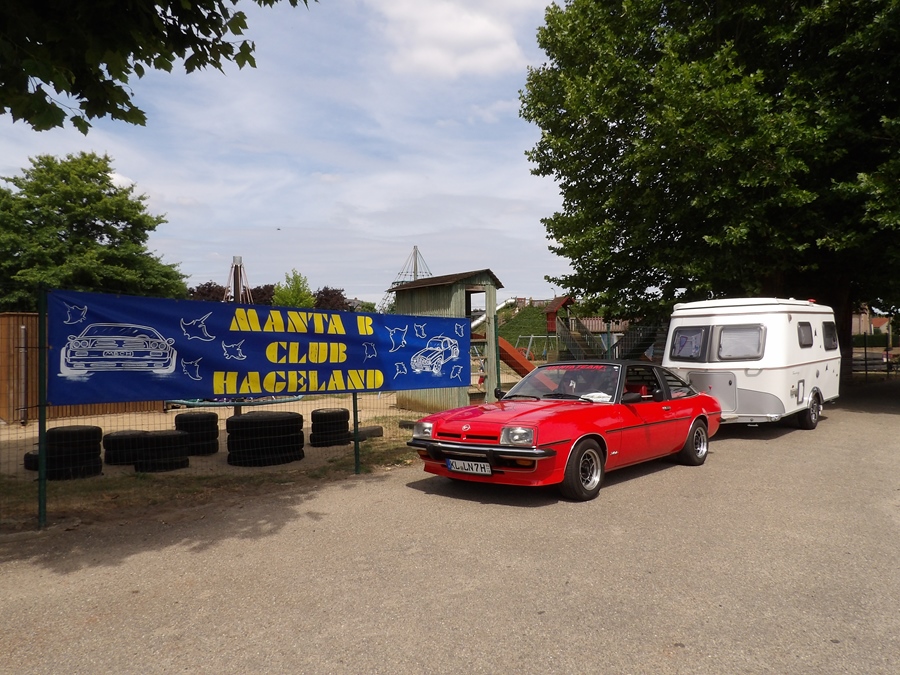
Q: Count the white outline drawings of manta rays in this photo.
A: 10